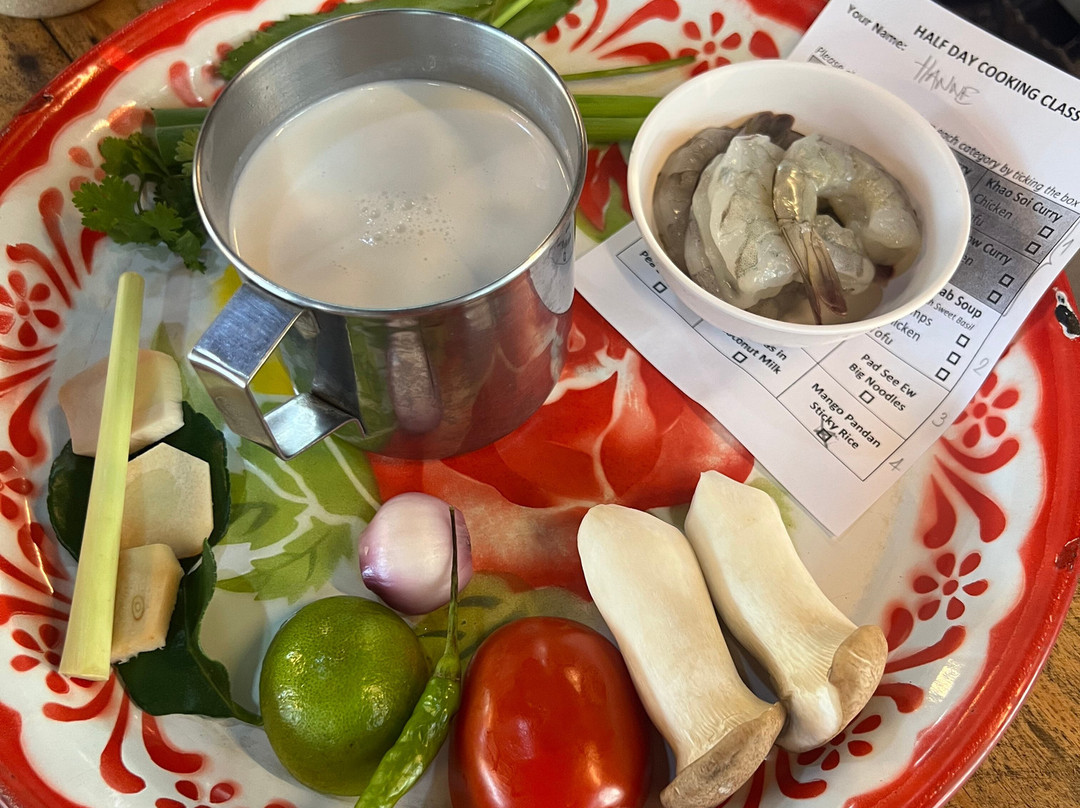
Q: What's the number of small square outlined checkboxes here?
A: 11